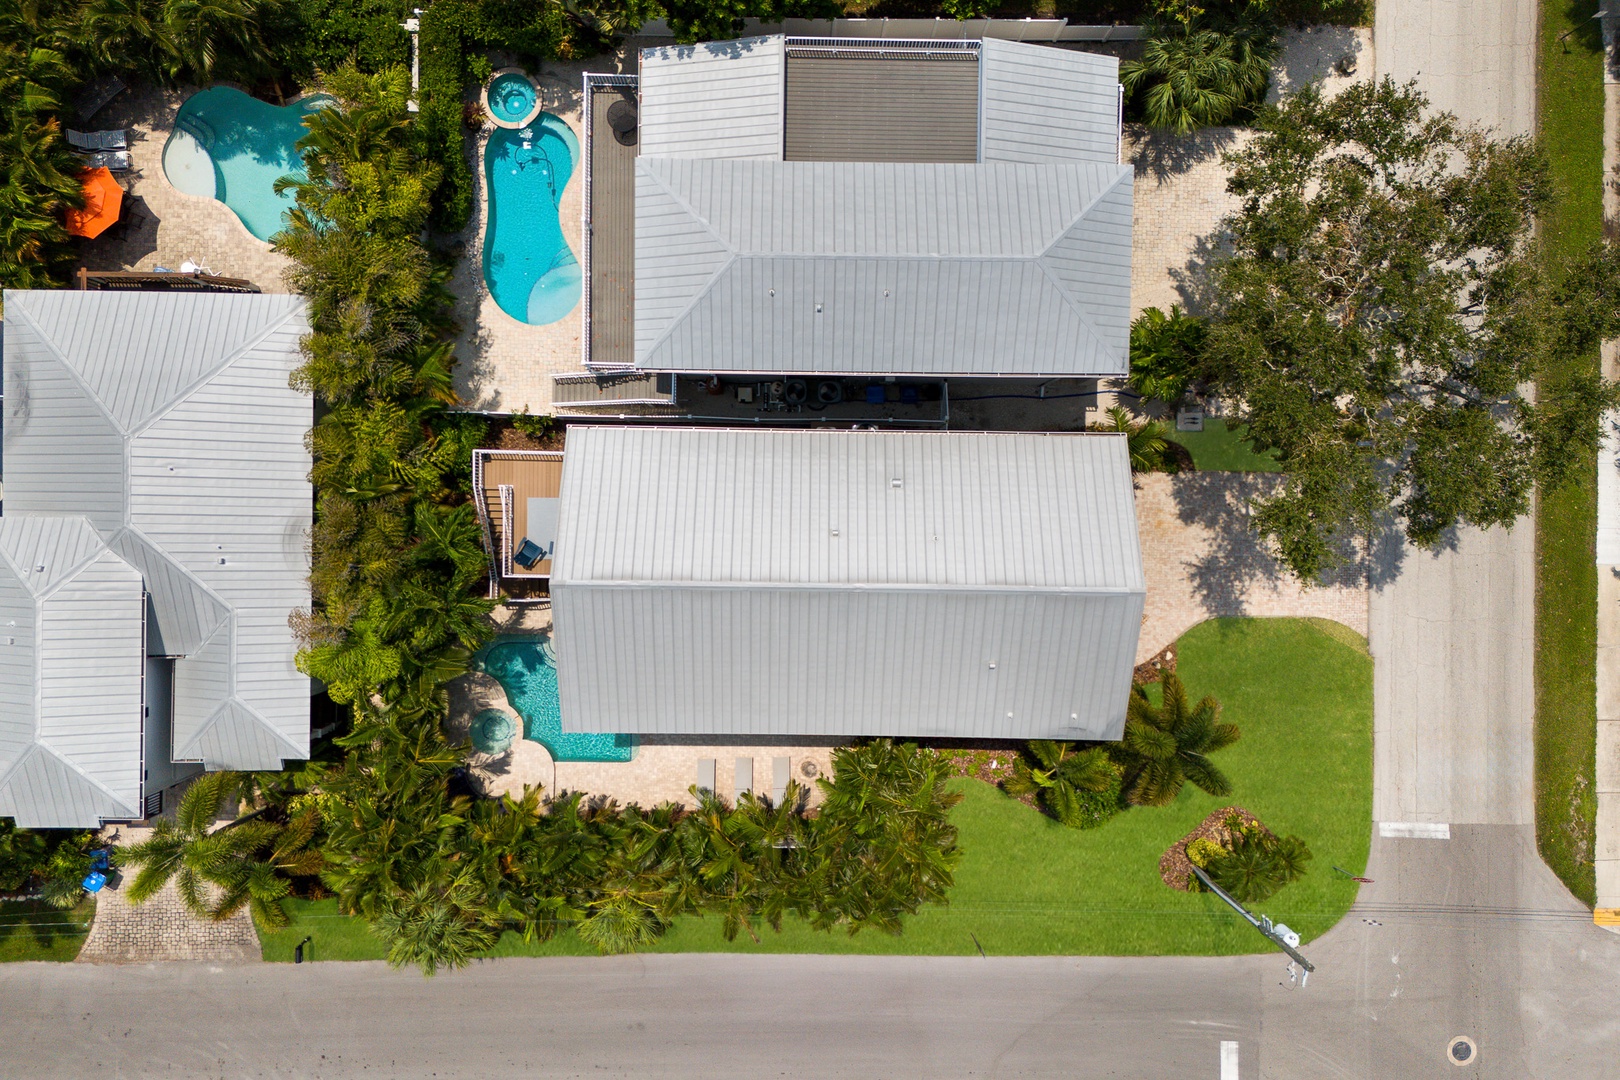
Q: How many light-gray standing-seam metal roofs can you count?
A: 3